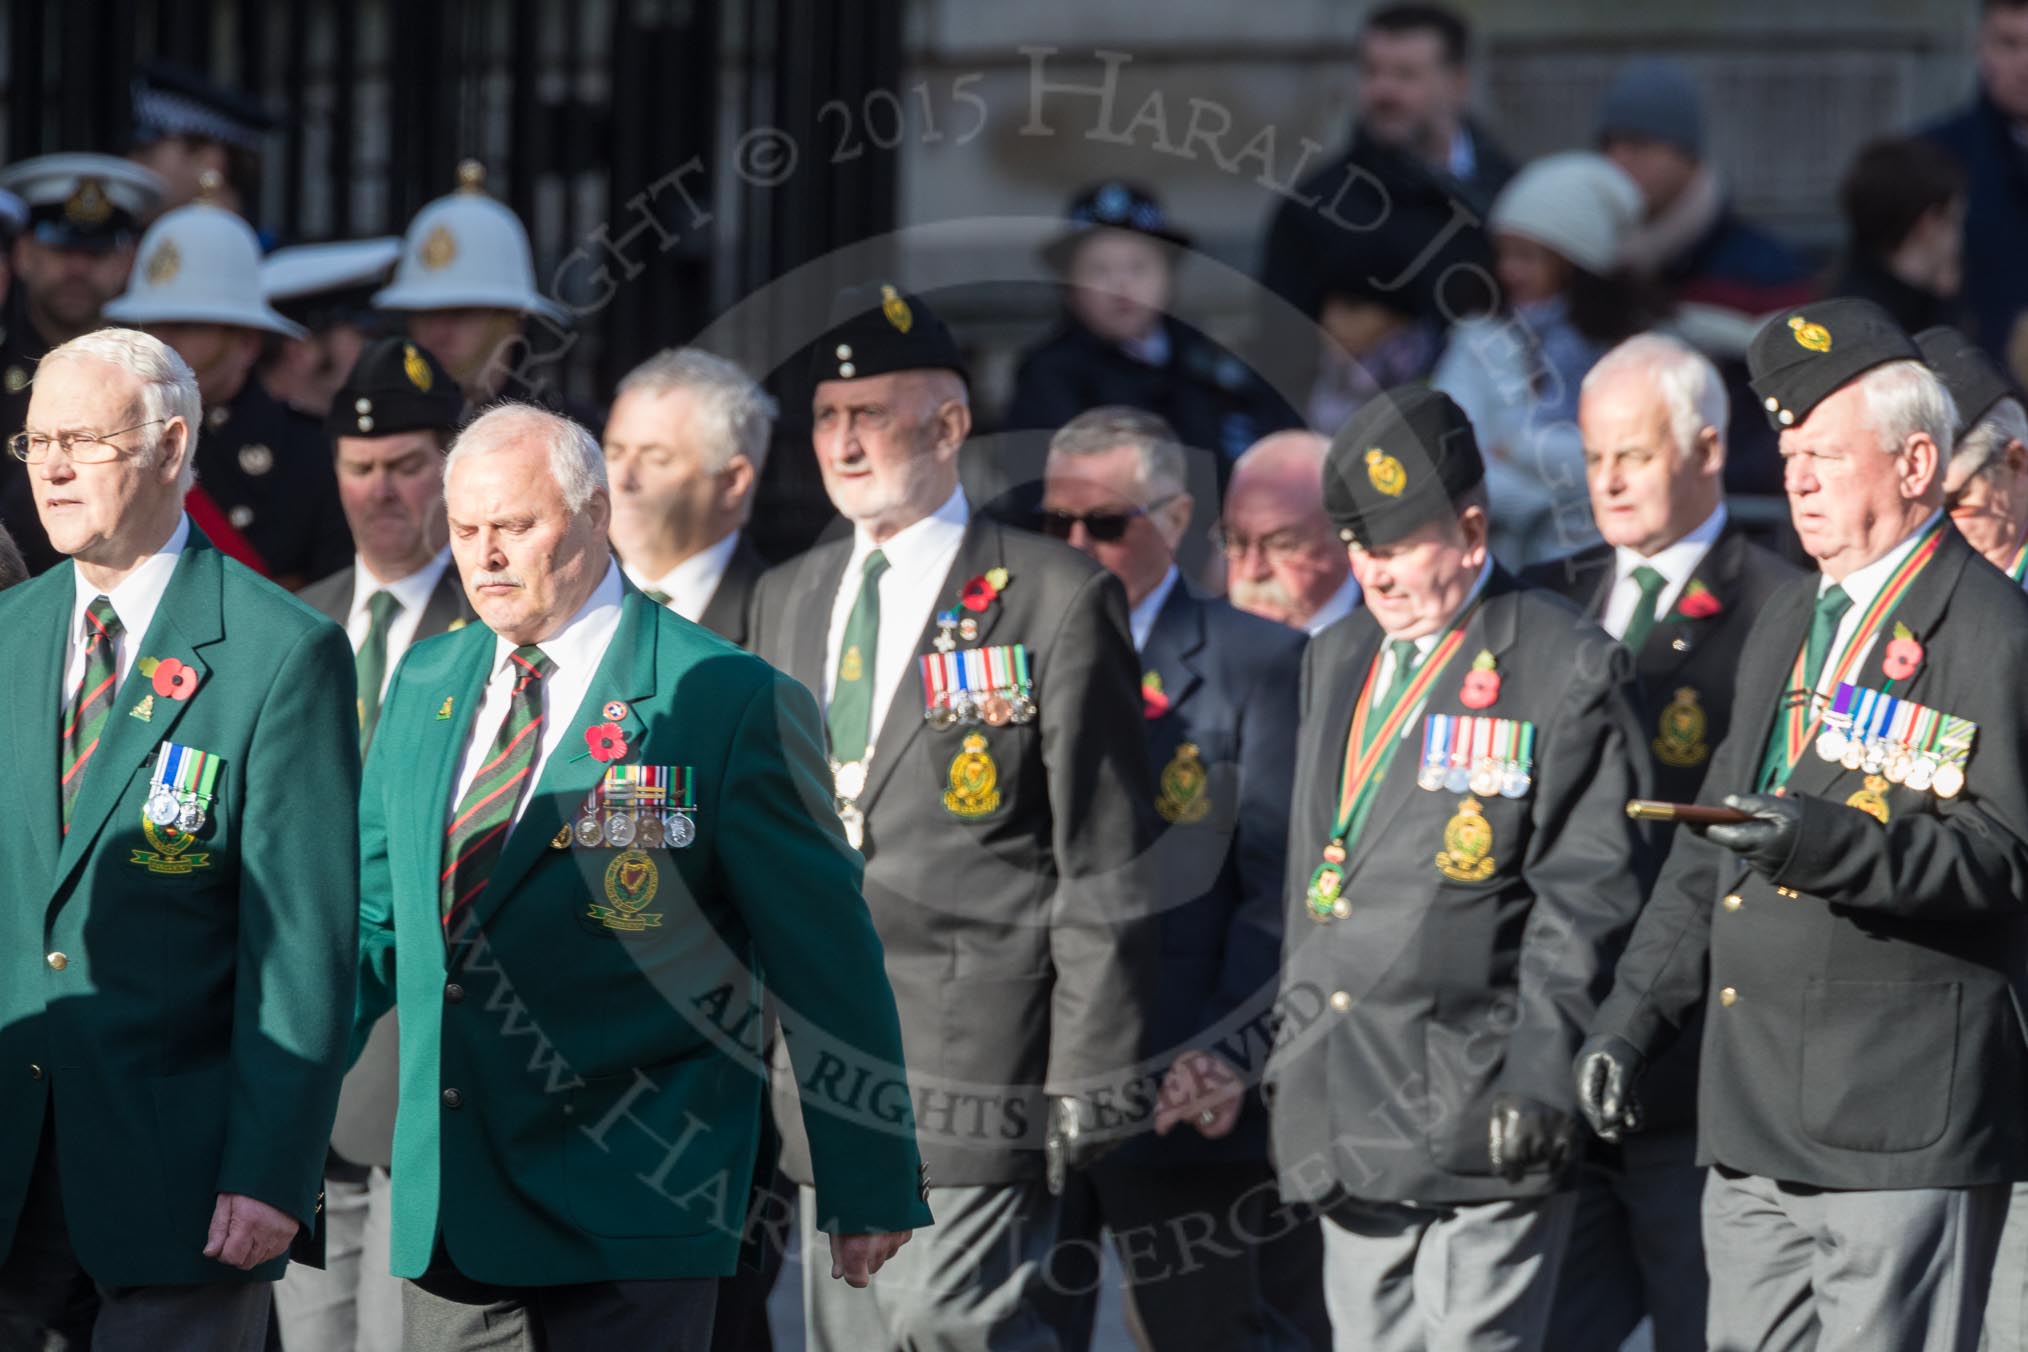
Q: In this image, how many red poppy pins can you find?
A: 7